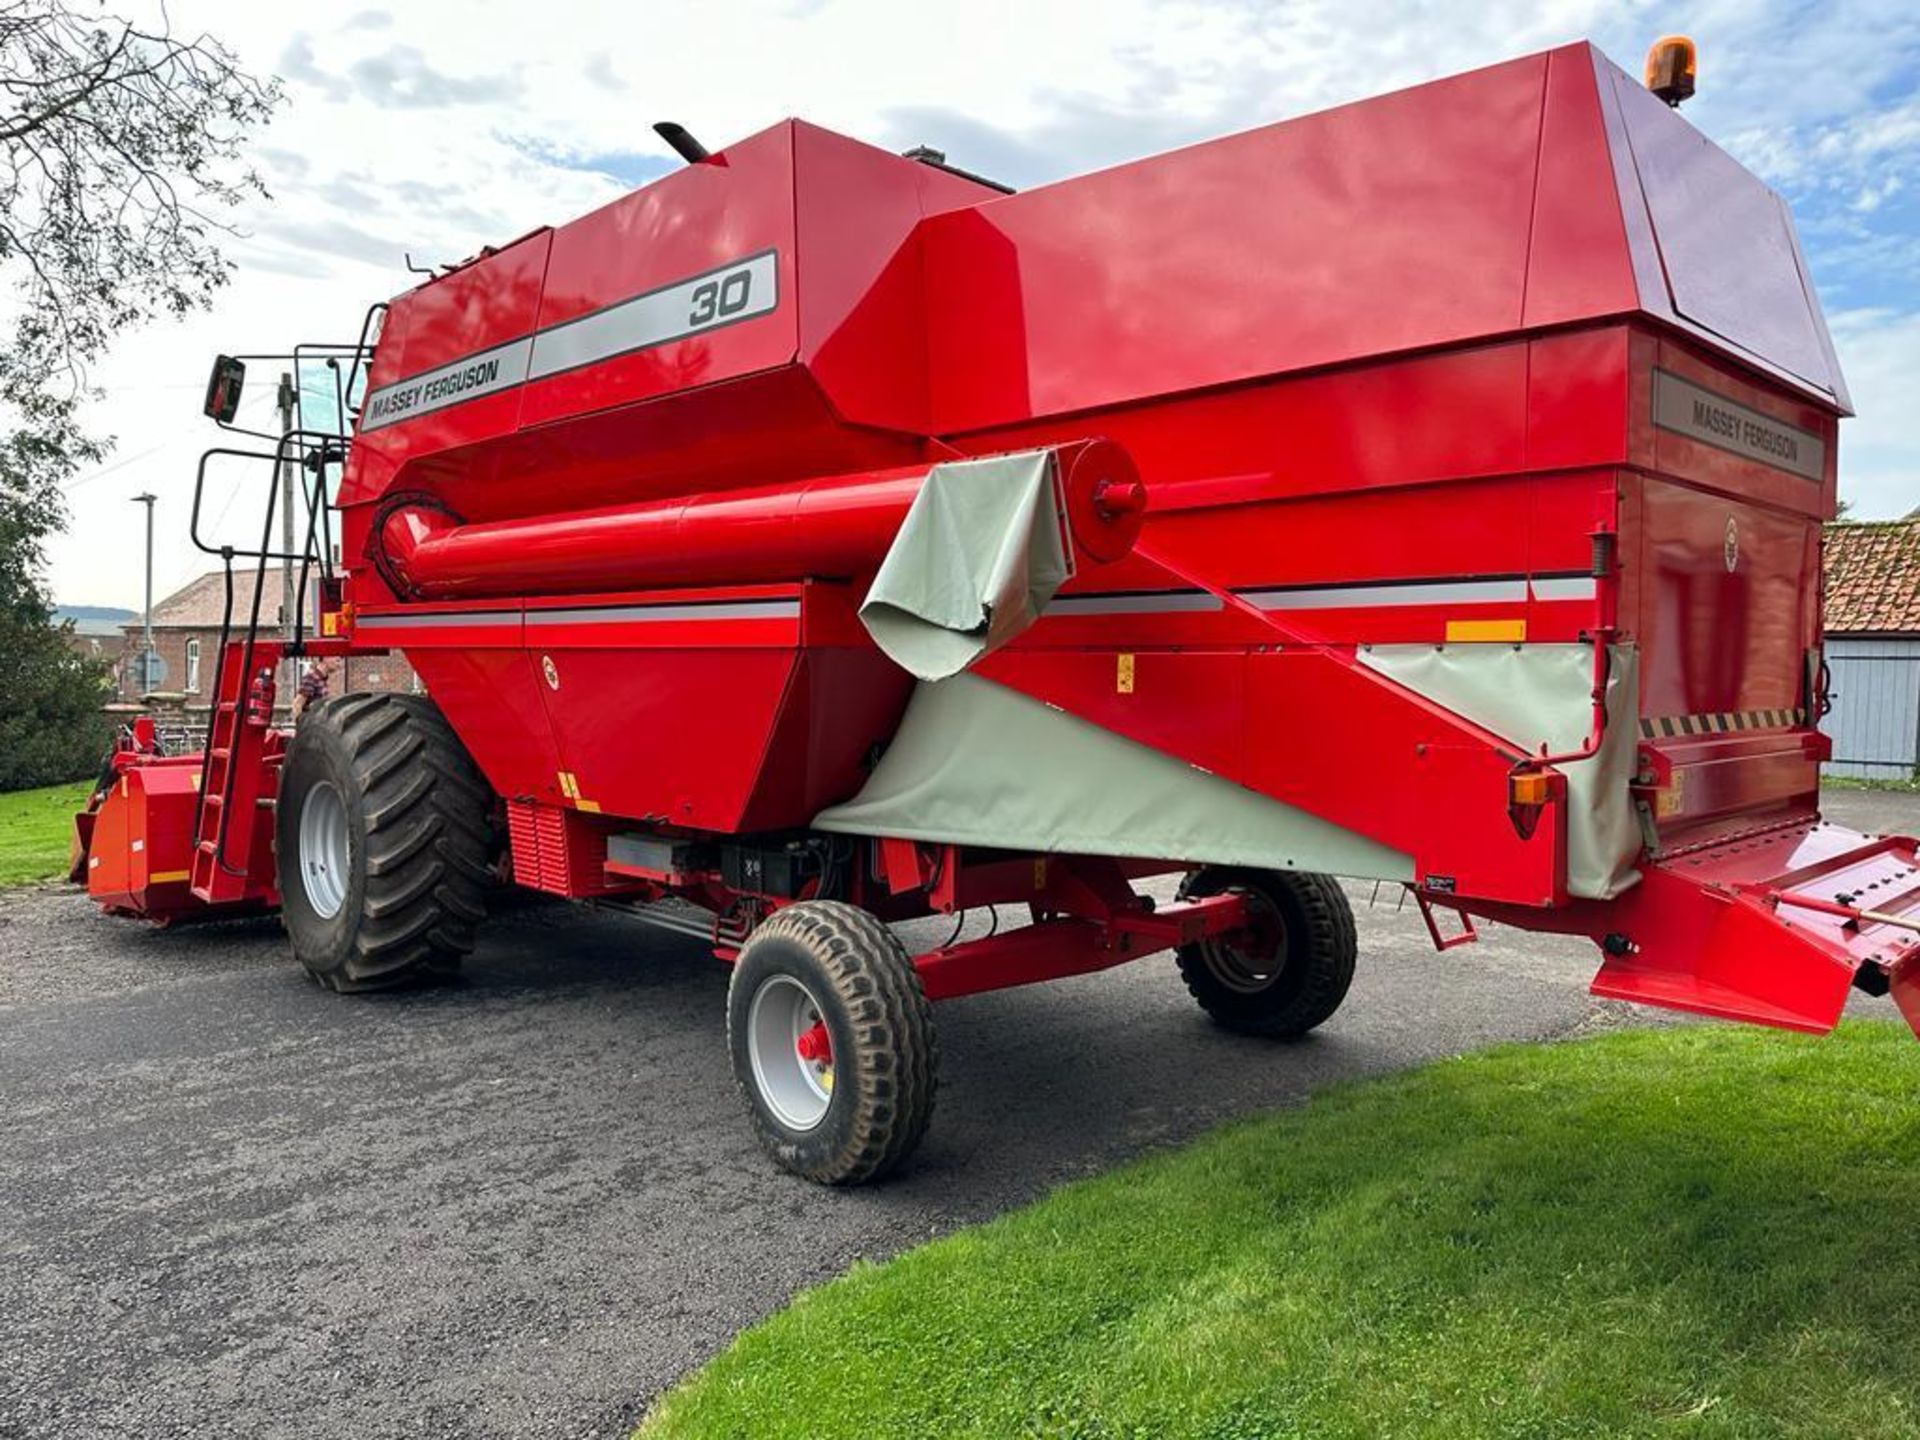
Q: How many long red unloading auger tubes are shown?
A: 1